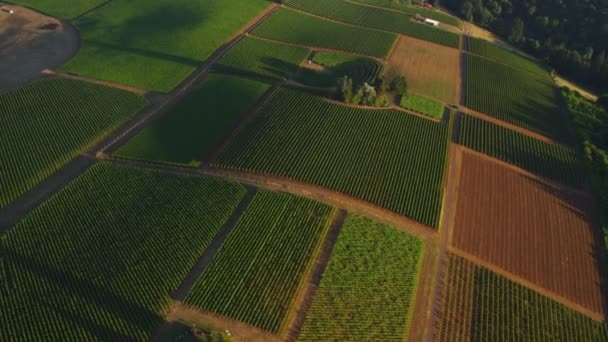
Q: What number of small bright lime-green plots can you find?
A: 1